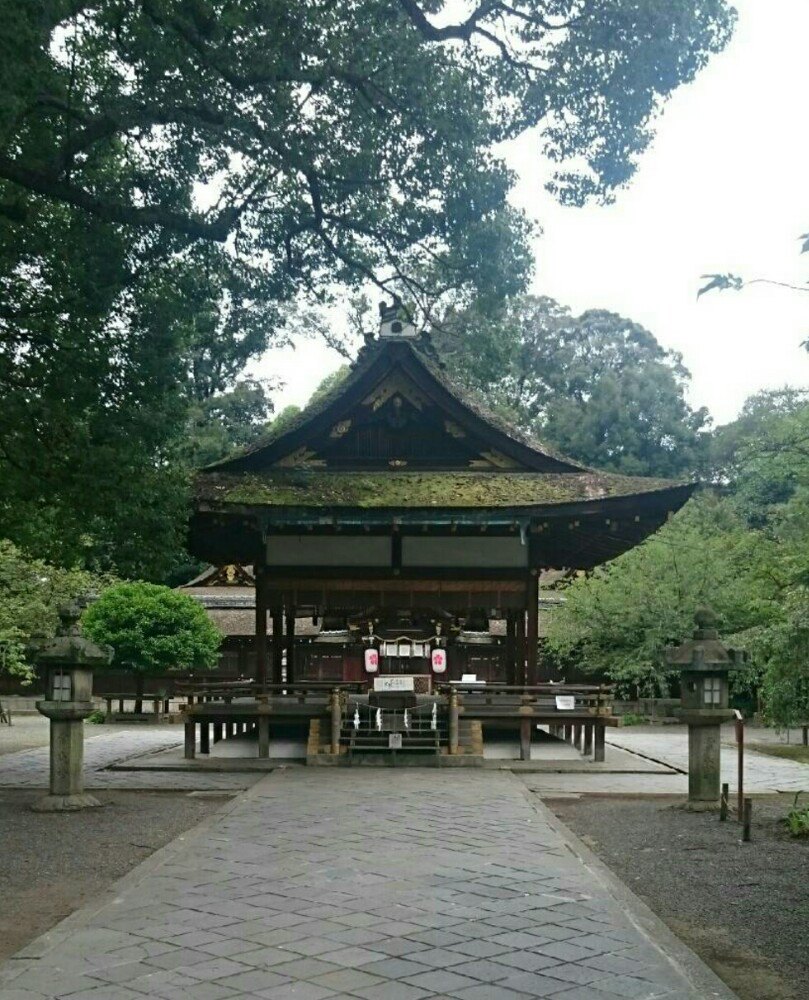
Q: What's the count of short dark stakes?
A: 2